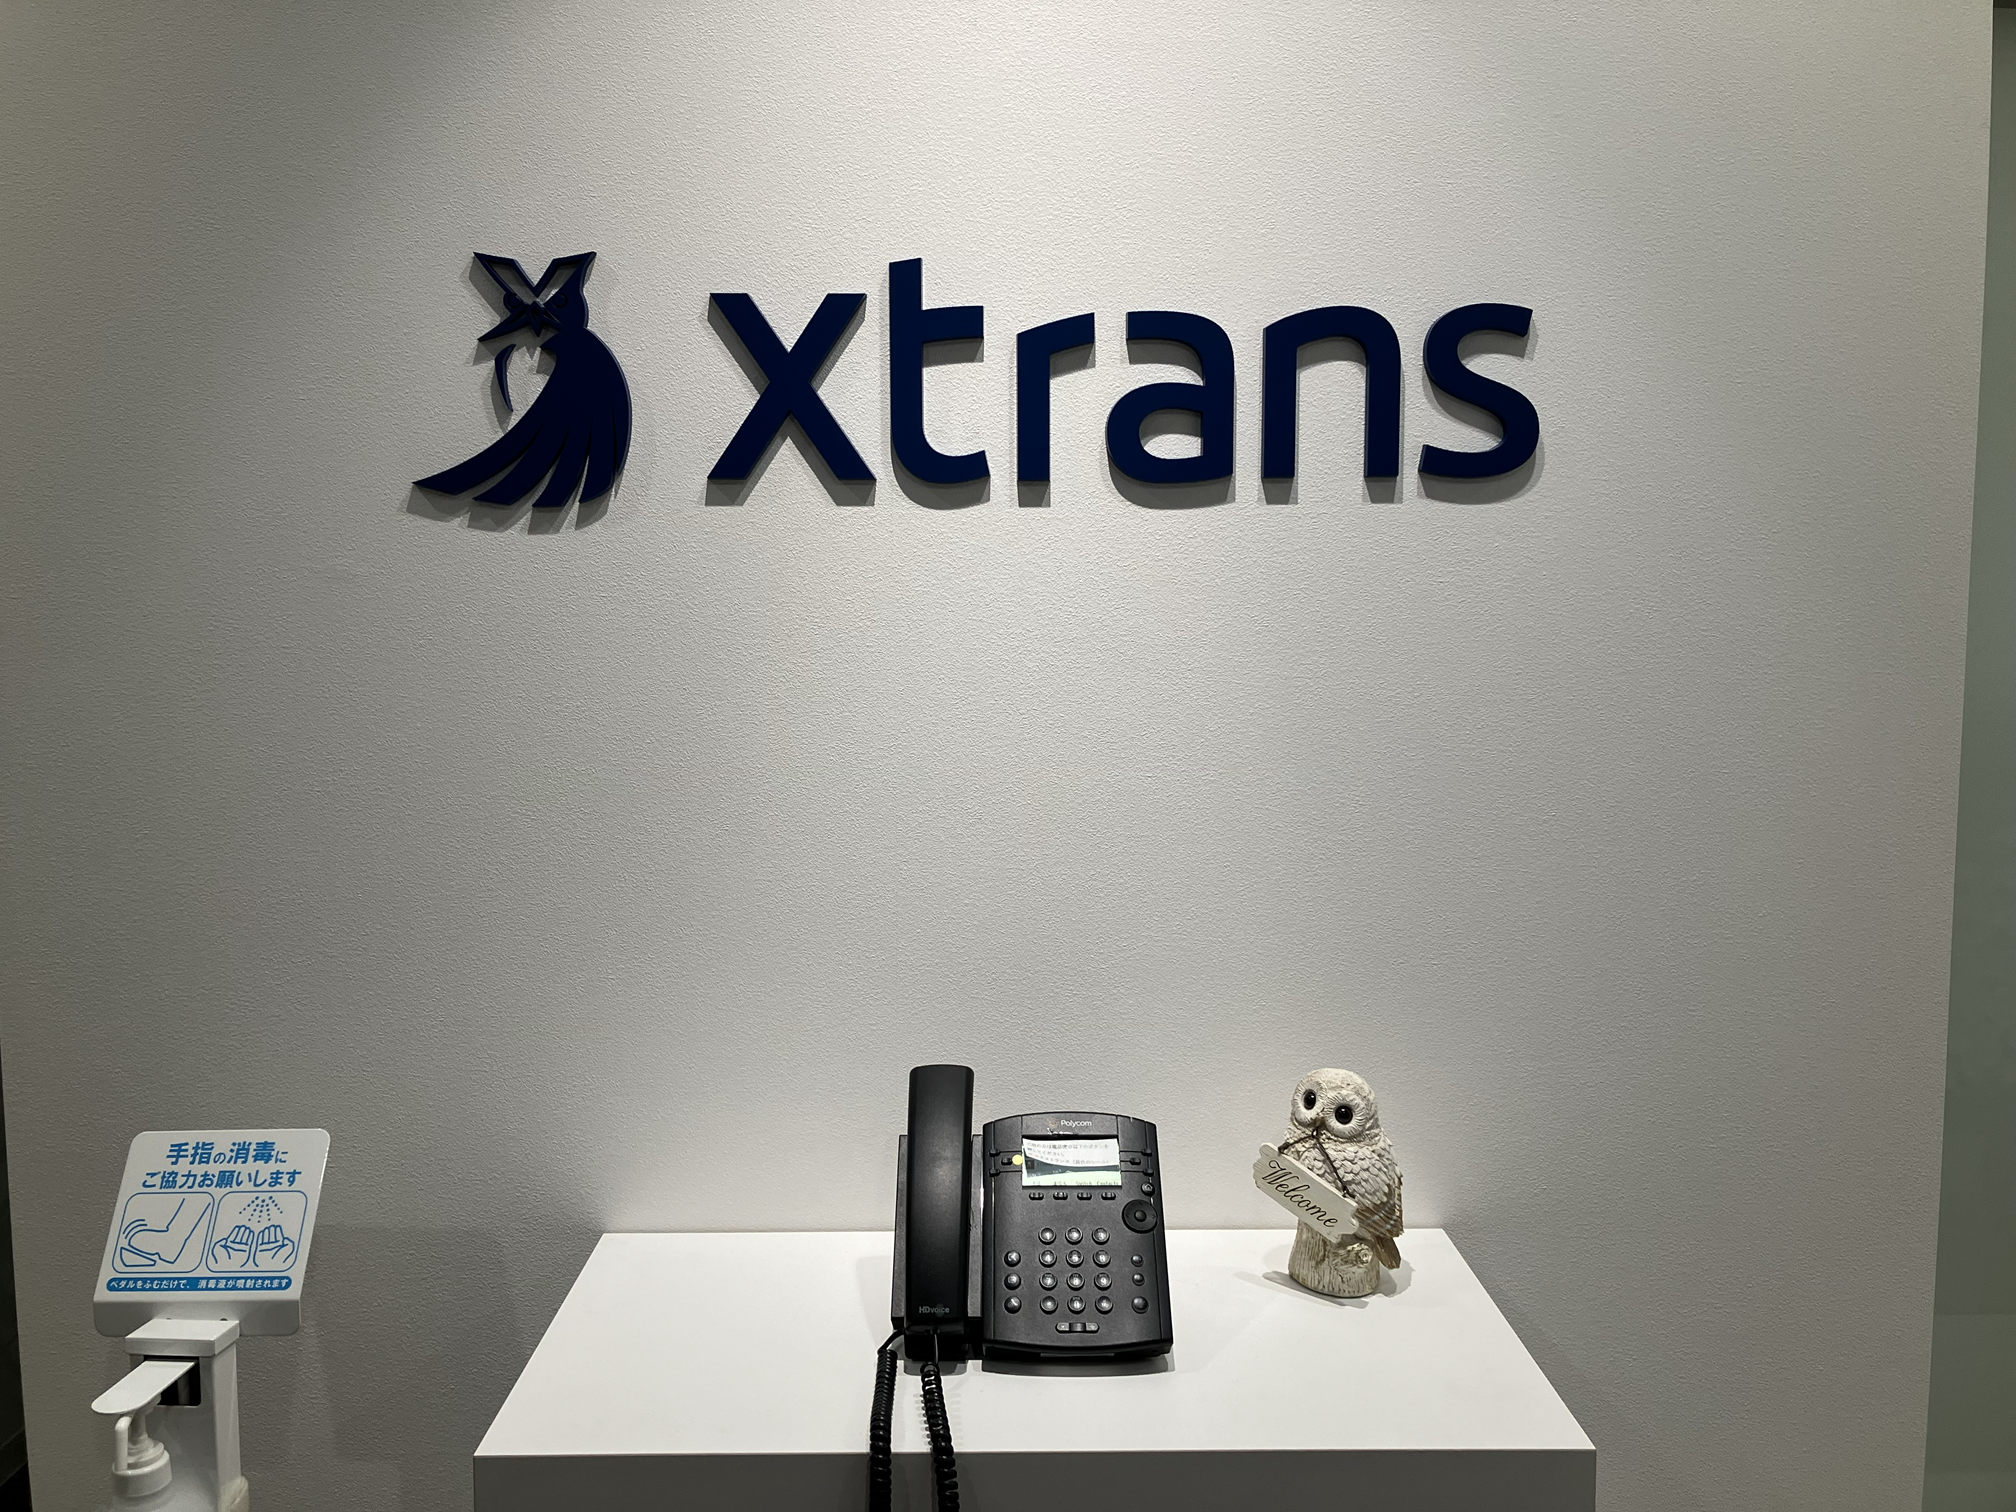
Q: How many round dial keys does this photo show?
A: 12